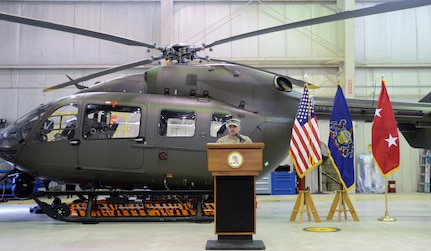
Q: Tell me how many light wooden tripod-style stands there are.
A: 2